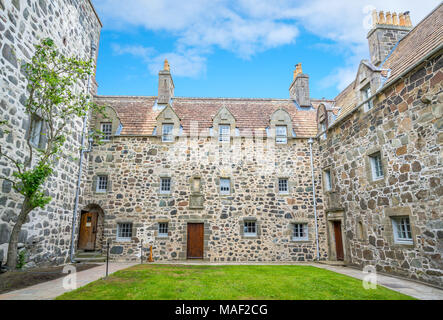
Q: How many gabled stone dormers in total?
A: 6